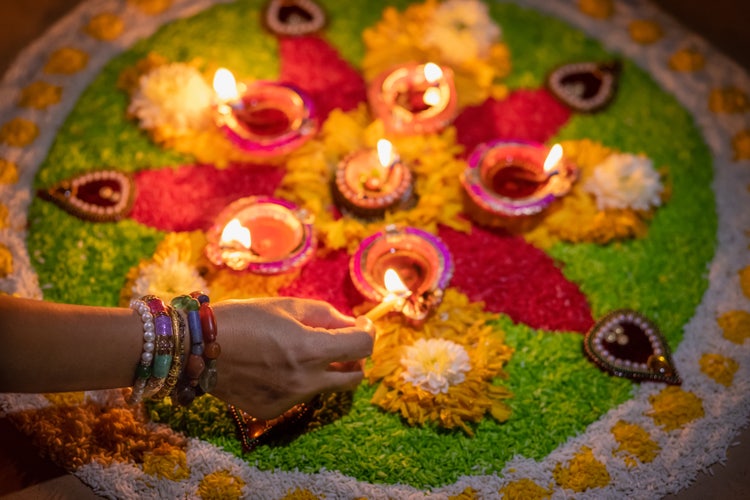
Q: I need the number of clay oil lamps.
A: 6